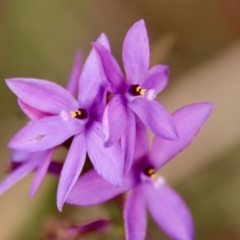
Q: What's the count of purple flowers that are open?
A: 3